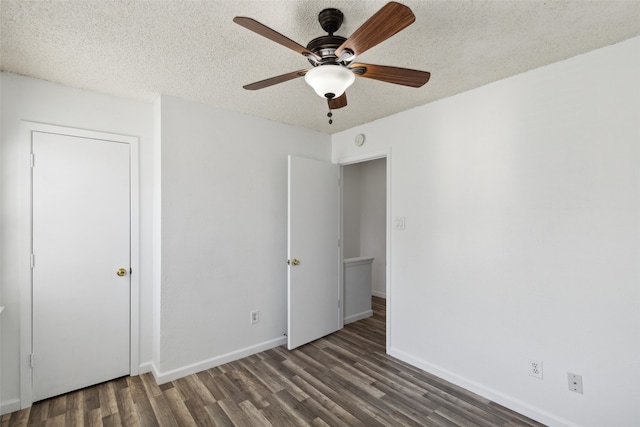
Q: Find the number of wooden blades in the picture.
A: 5